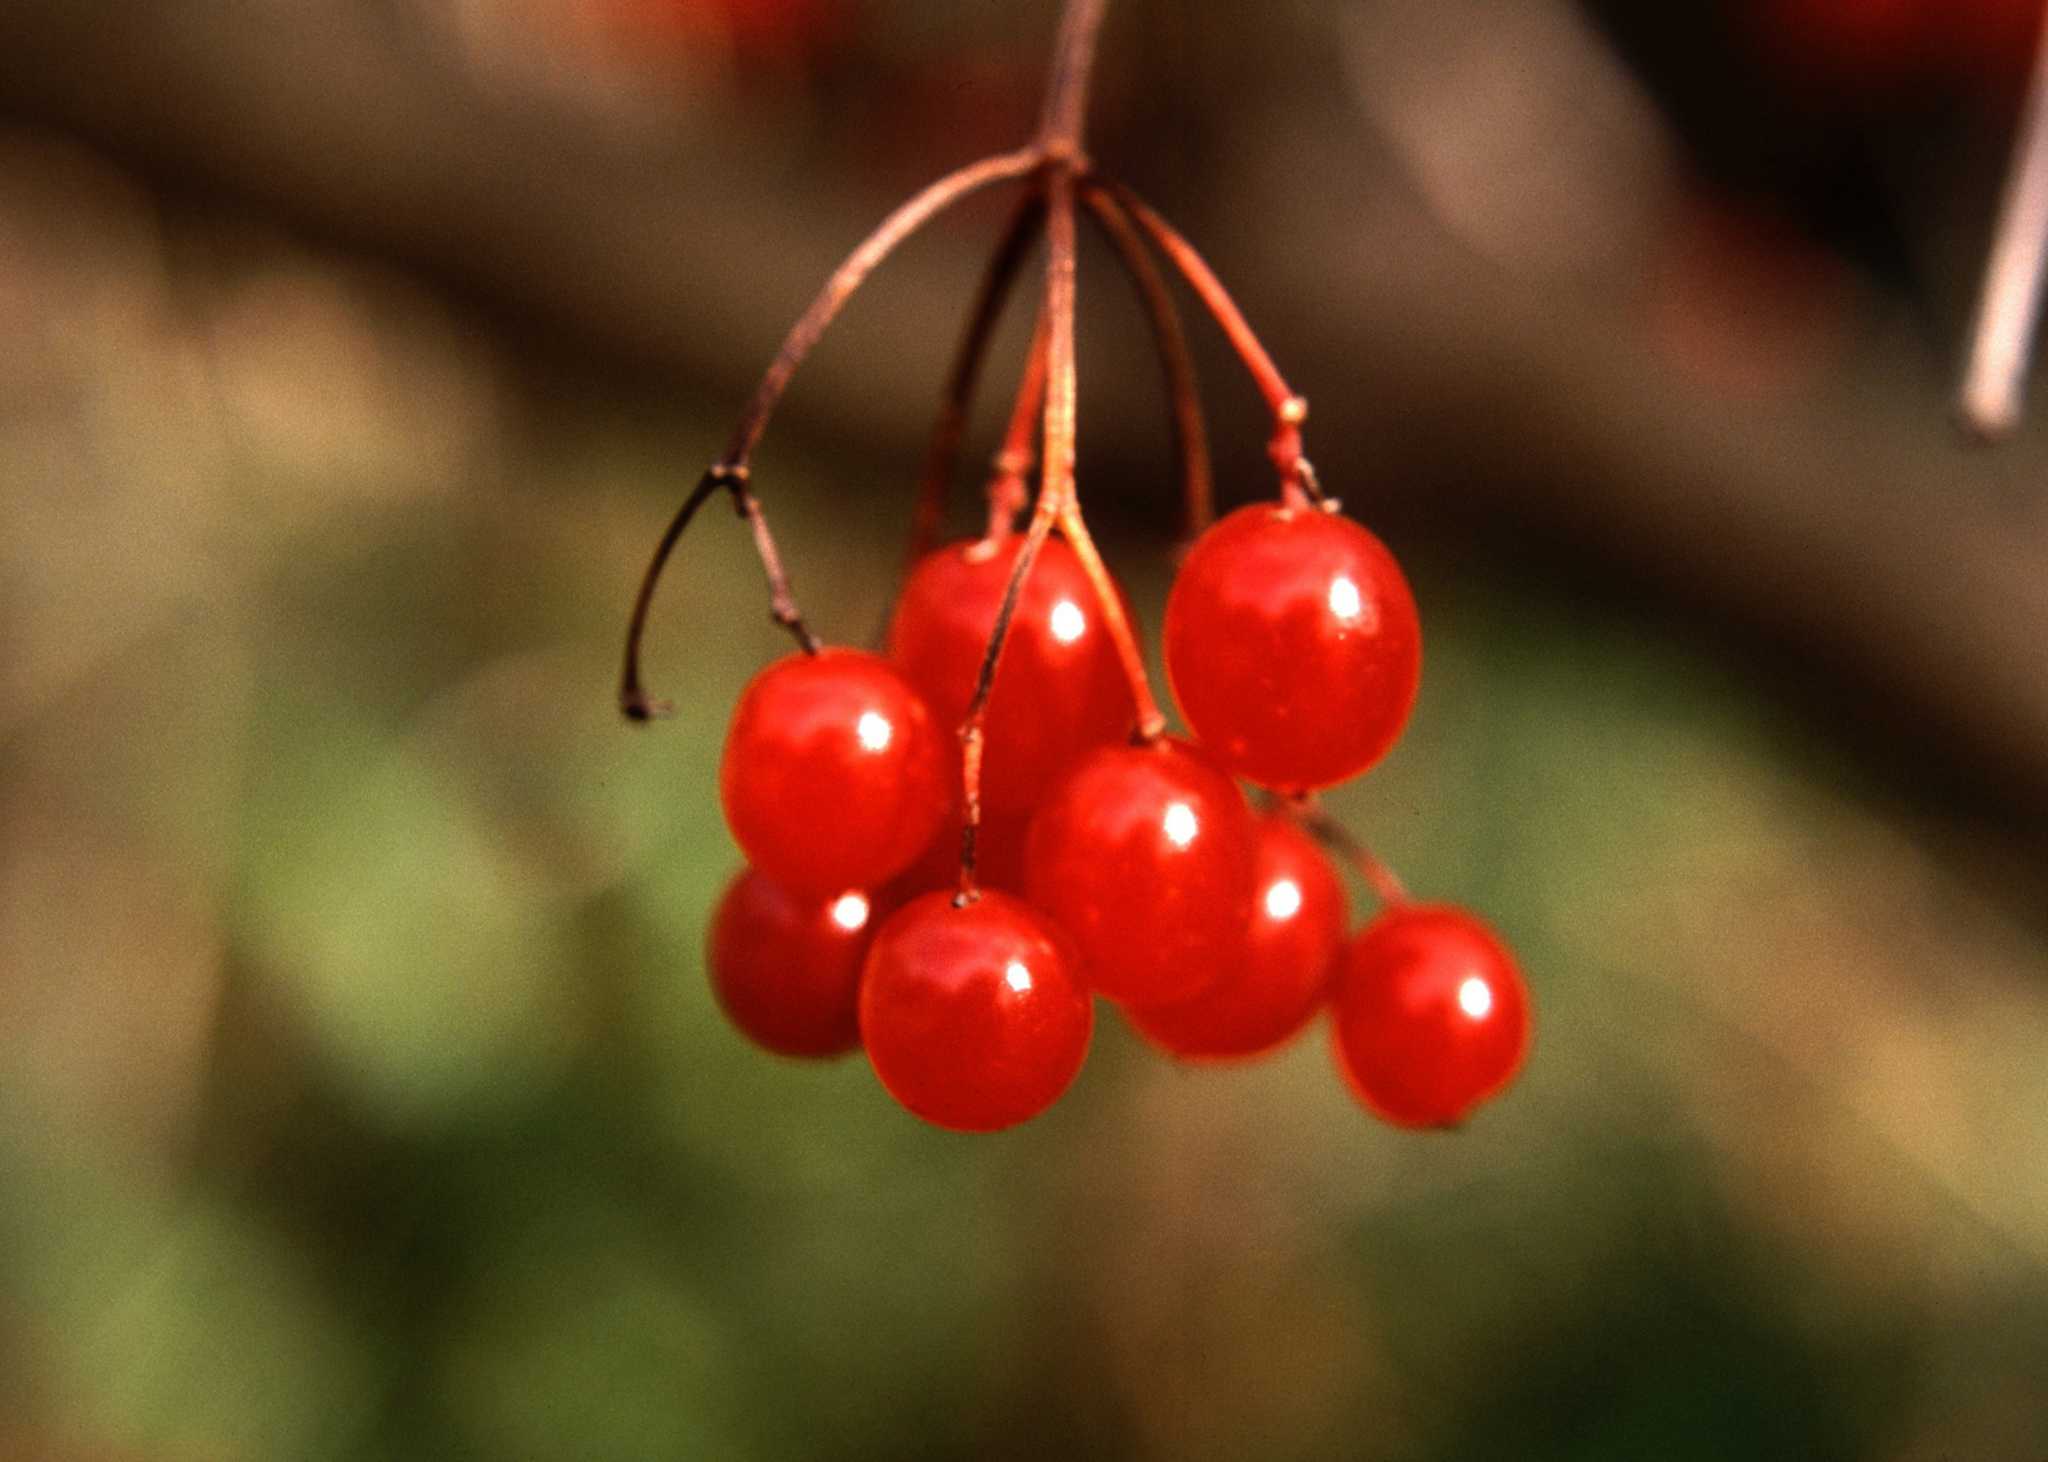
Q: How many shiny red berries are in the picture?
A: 8